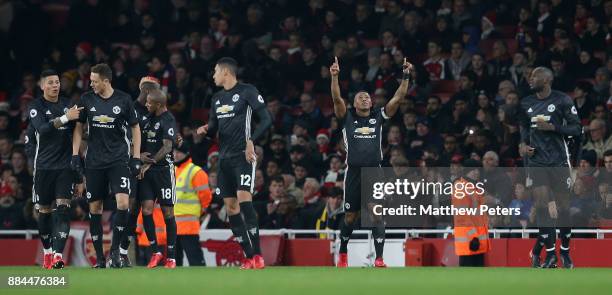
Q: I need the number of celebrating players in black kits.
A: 7